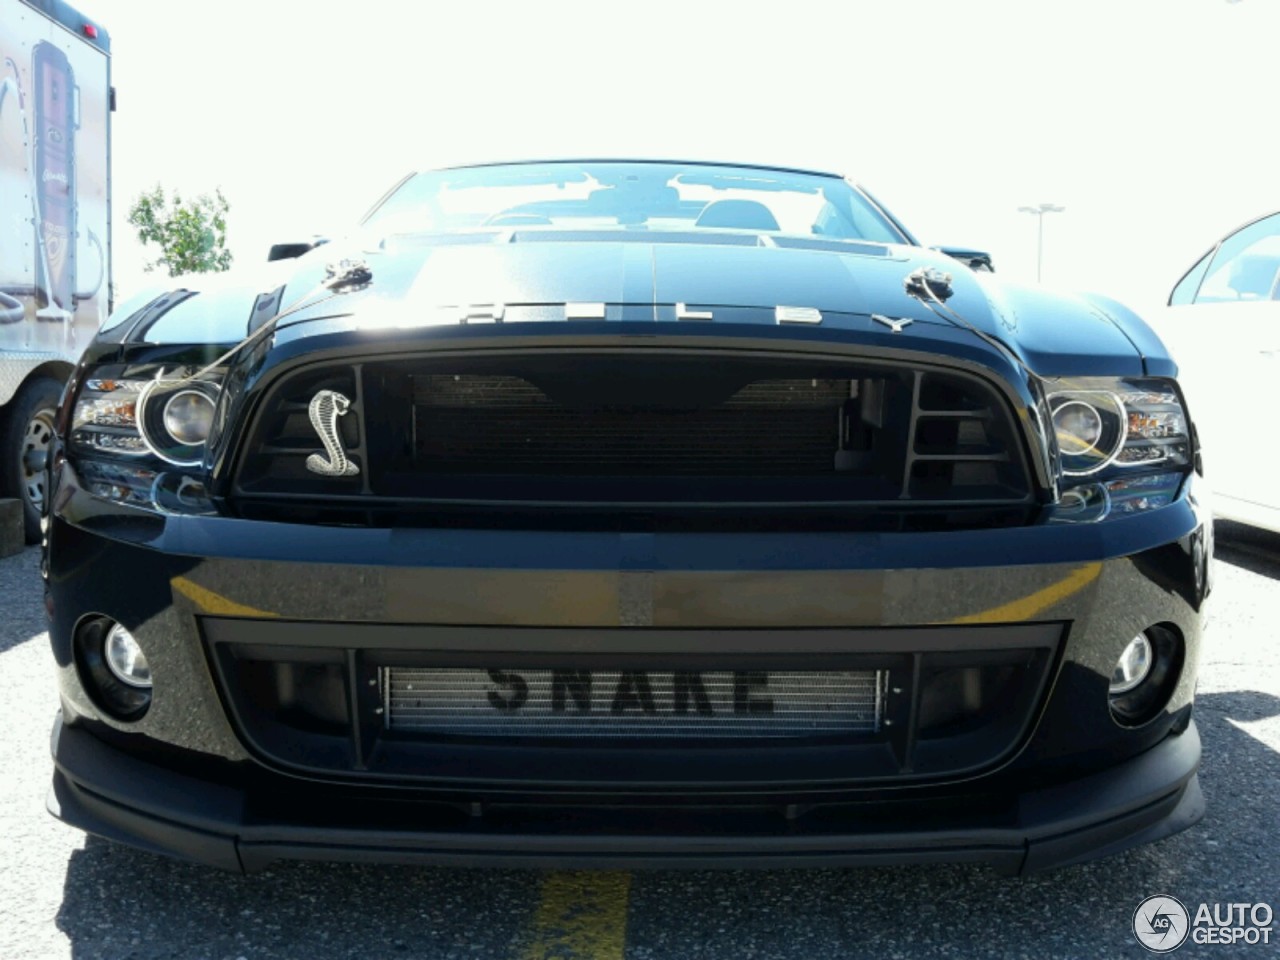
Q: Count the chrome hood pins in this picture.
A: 2